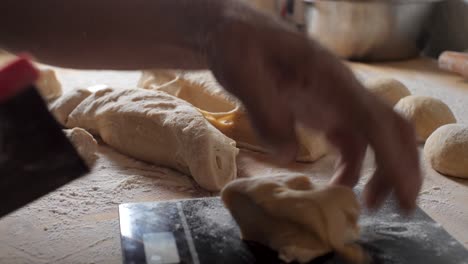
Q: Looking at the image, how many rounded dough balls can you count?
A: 3